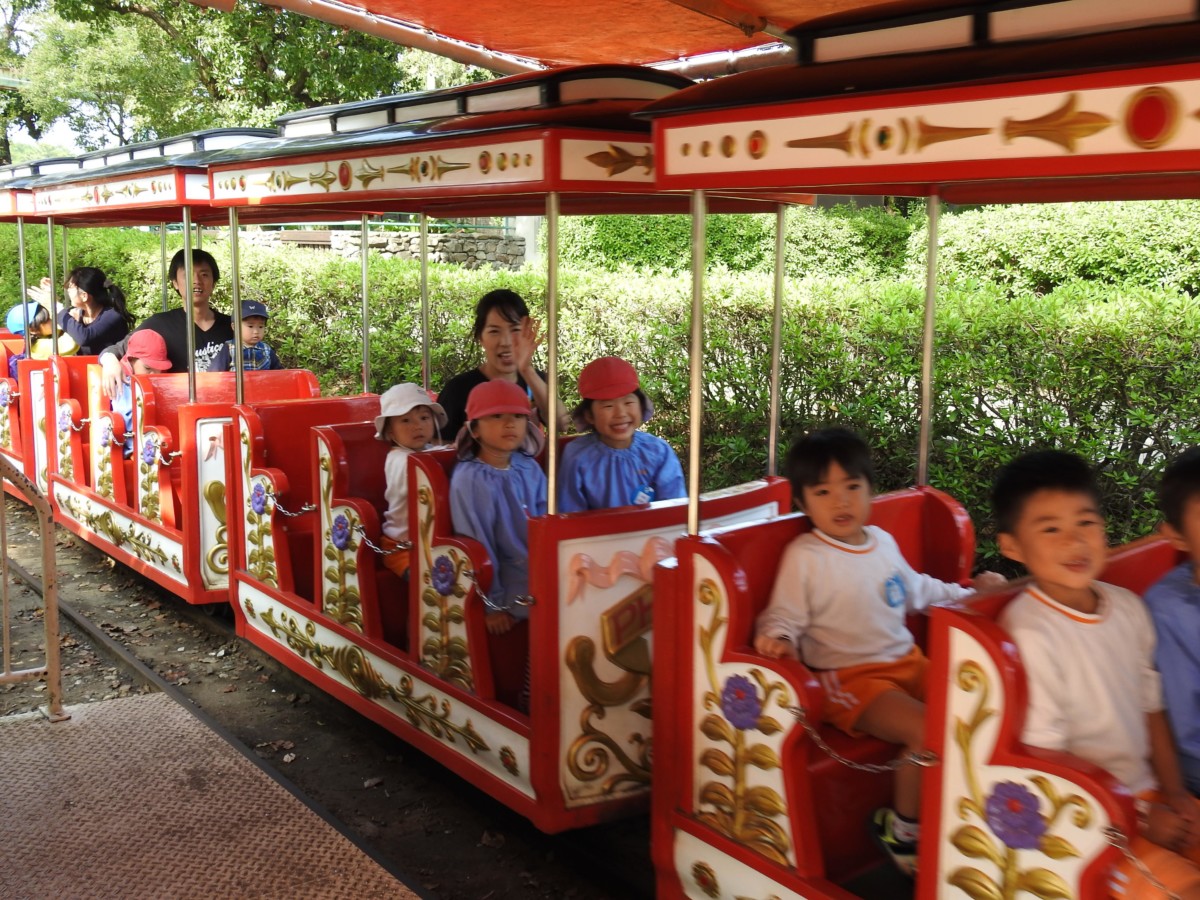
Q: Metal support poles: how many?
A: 13